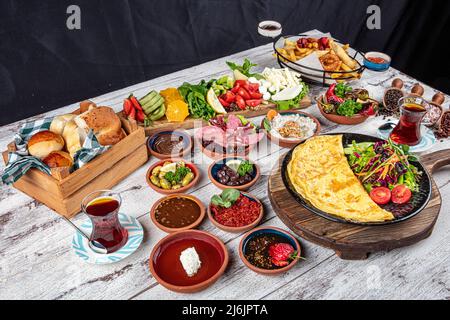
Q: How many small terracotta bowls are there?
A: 10